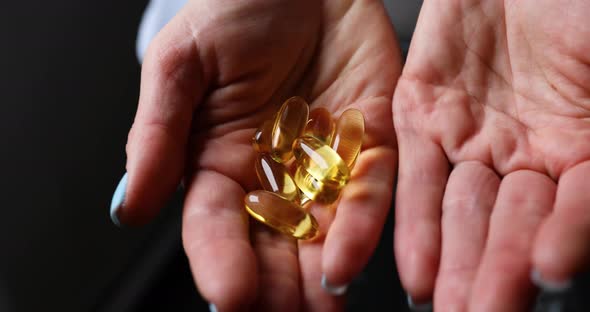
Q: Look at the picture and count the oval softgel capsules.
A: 8